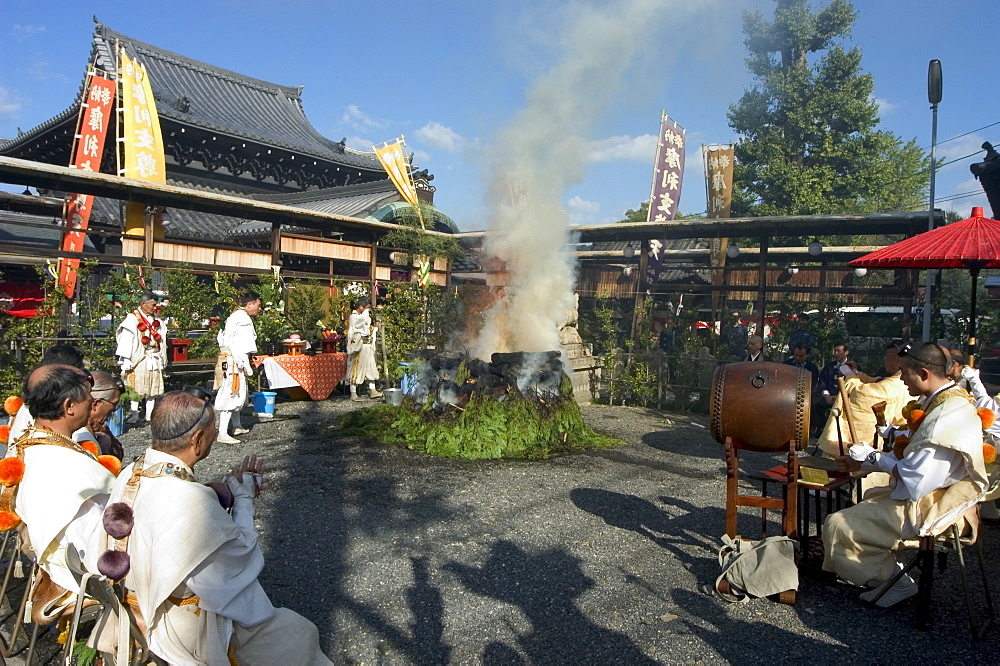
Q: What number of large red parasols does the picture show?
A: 1